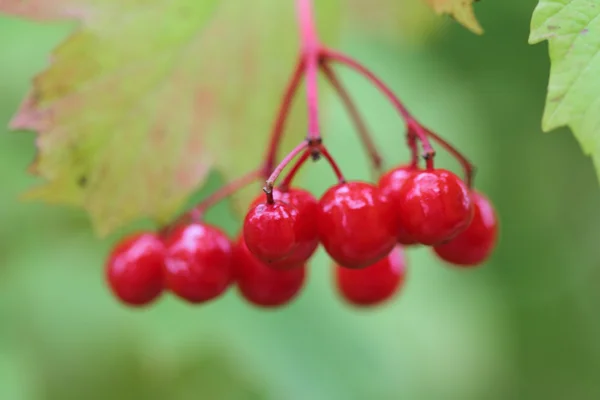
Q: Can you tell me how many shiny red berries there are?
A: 10